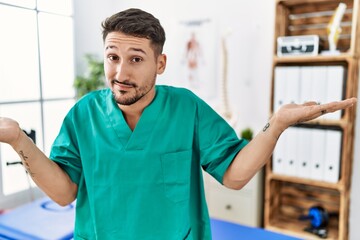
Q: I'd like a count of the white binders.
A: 10